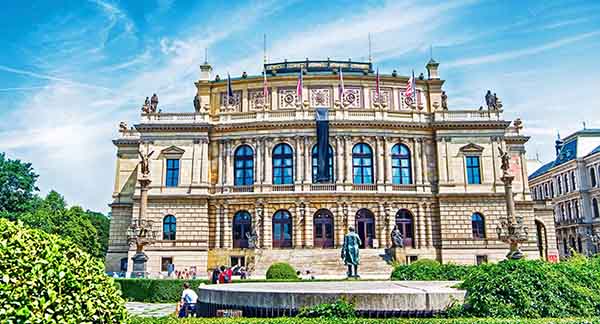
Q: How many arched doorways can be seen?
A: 5